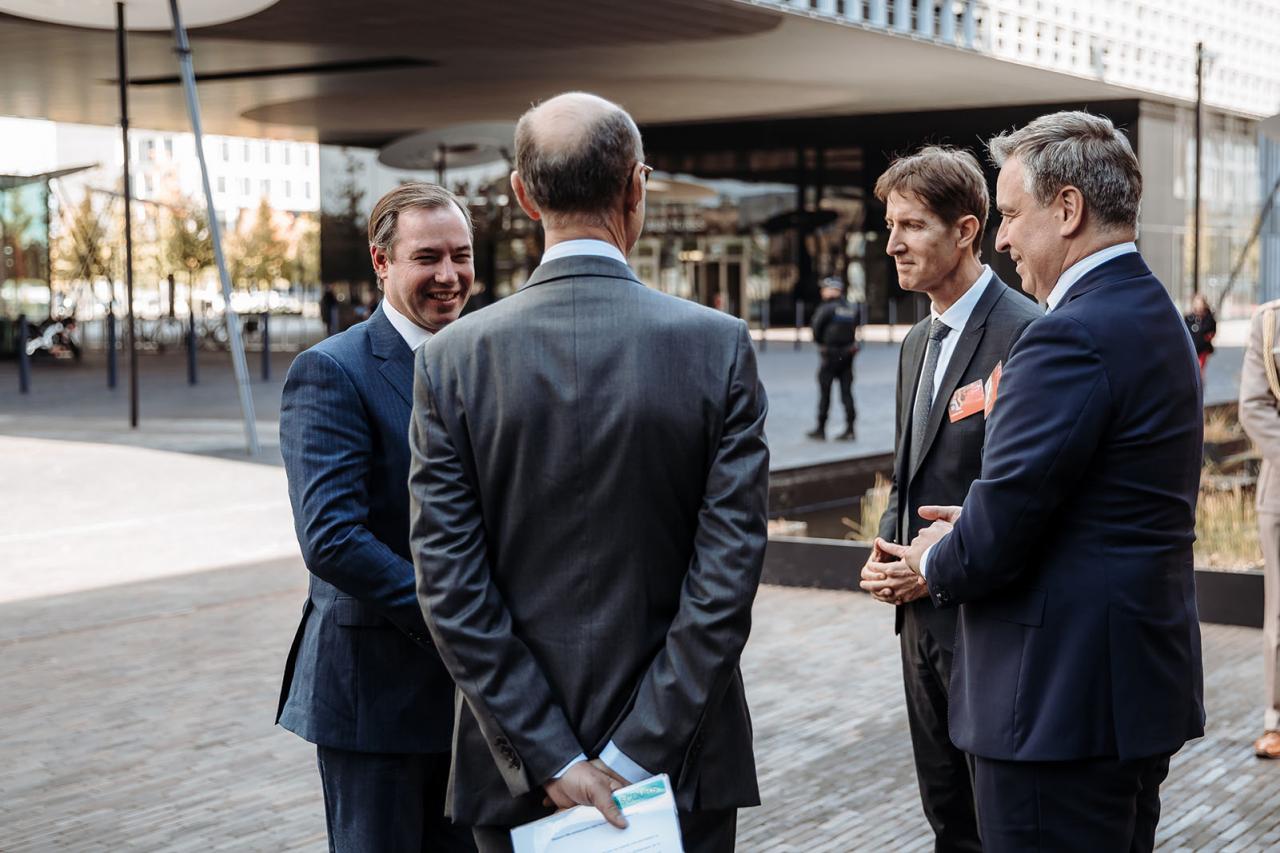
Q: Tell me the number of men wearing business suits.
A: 4